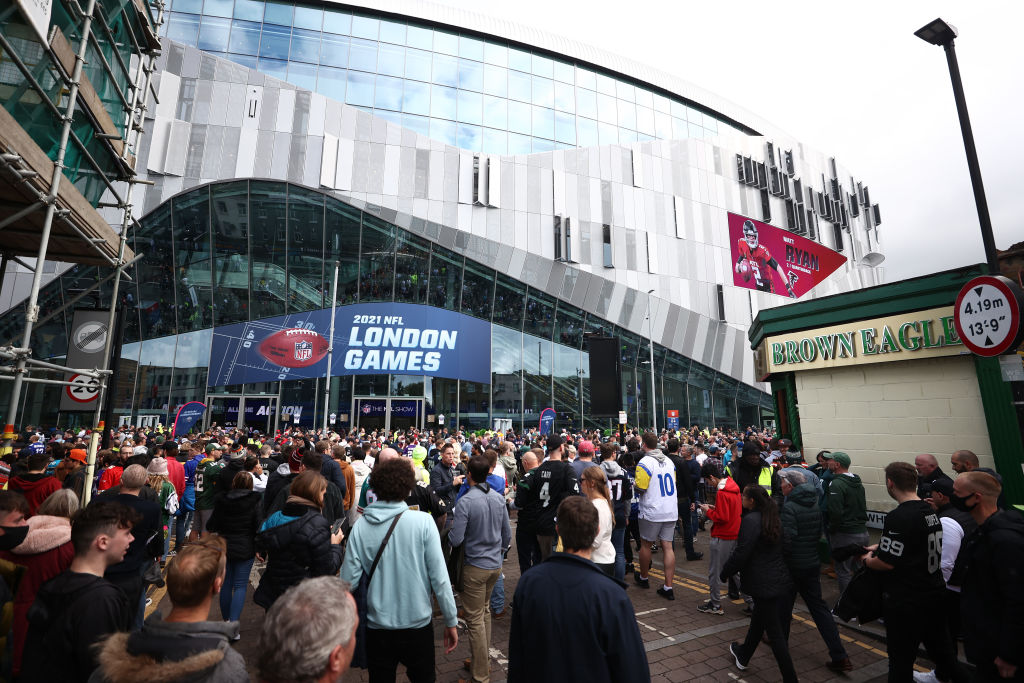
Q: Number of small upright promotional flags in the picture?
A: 2